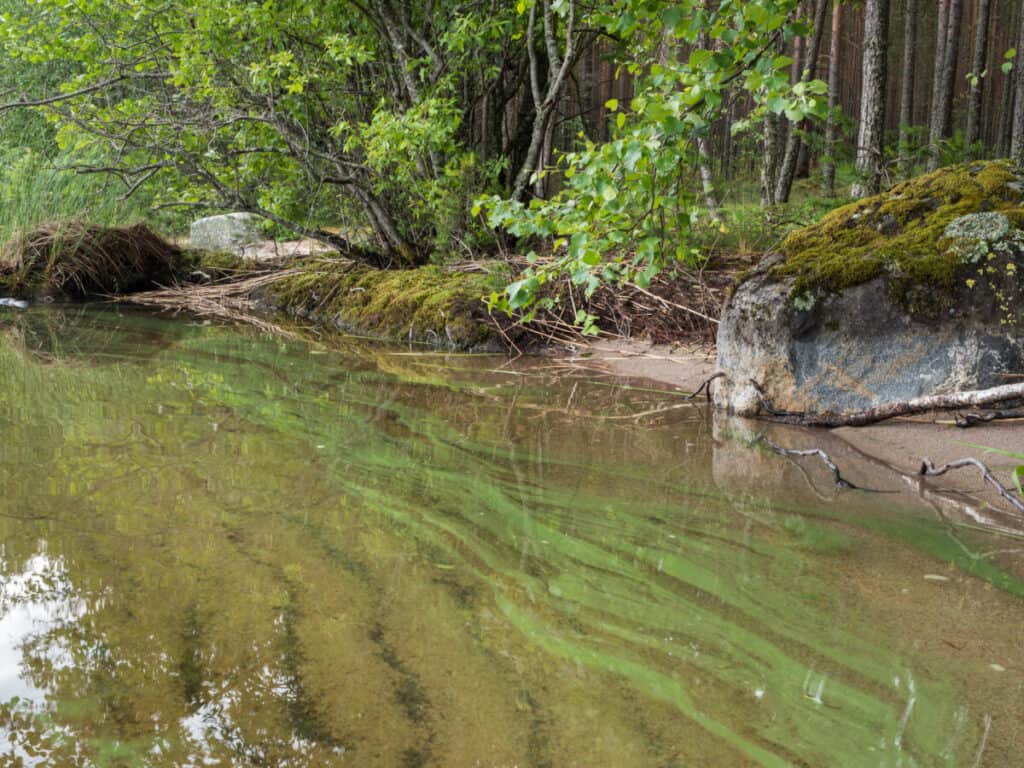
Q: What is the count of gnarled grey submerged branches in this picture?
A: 2